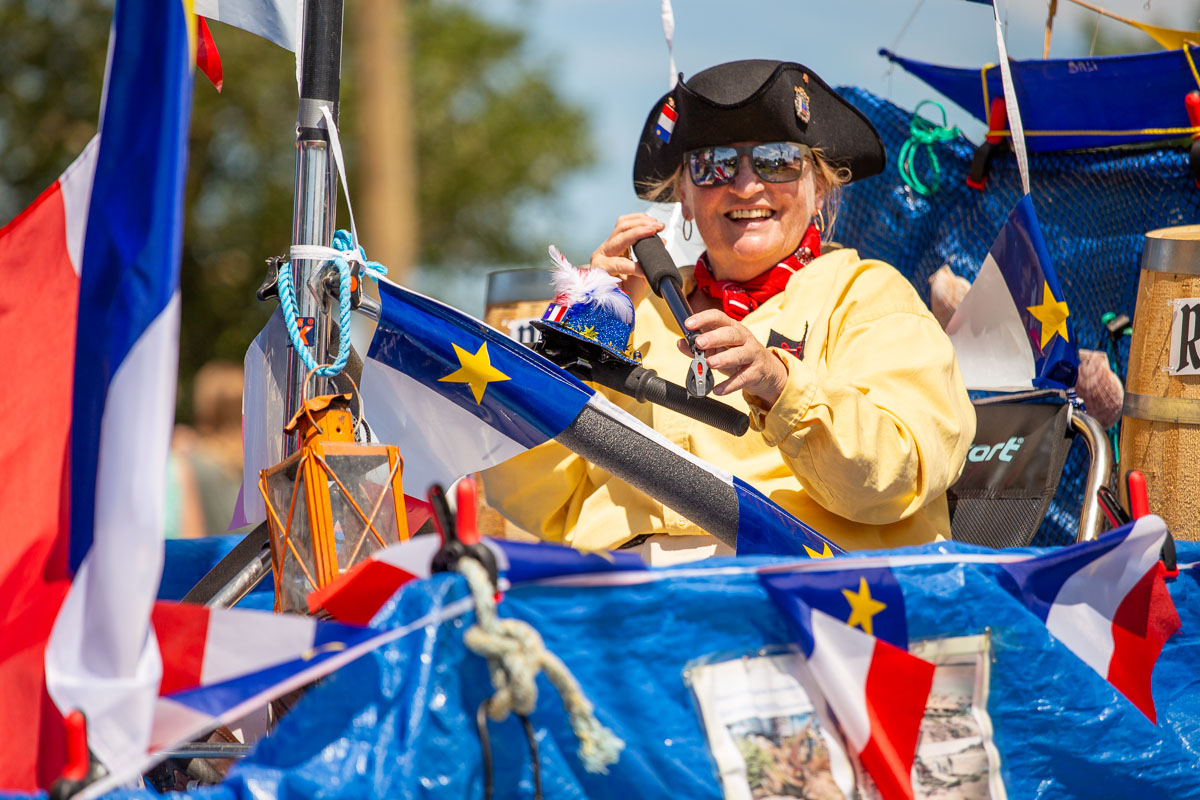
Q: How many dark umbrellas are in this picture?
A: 0